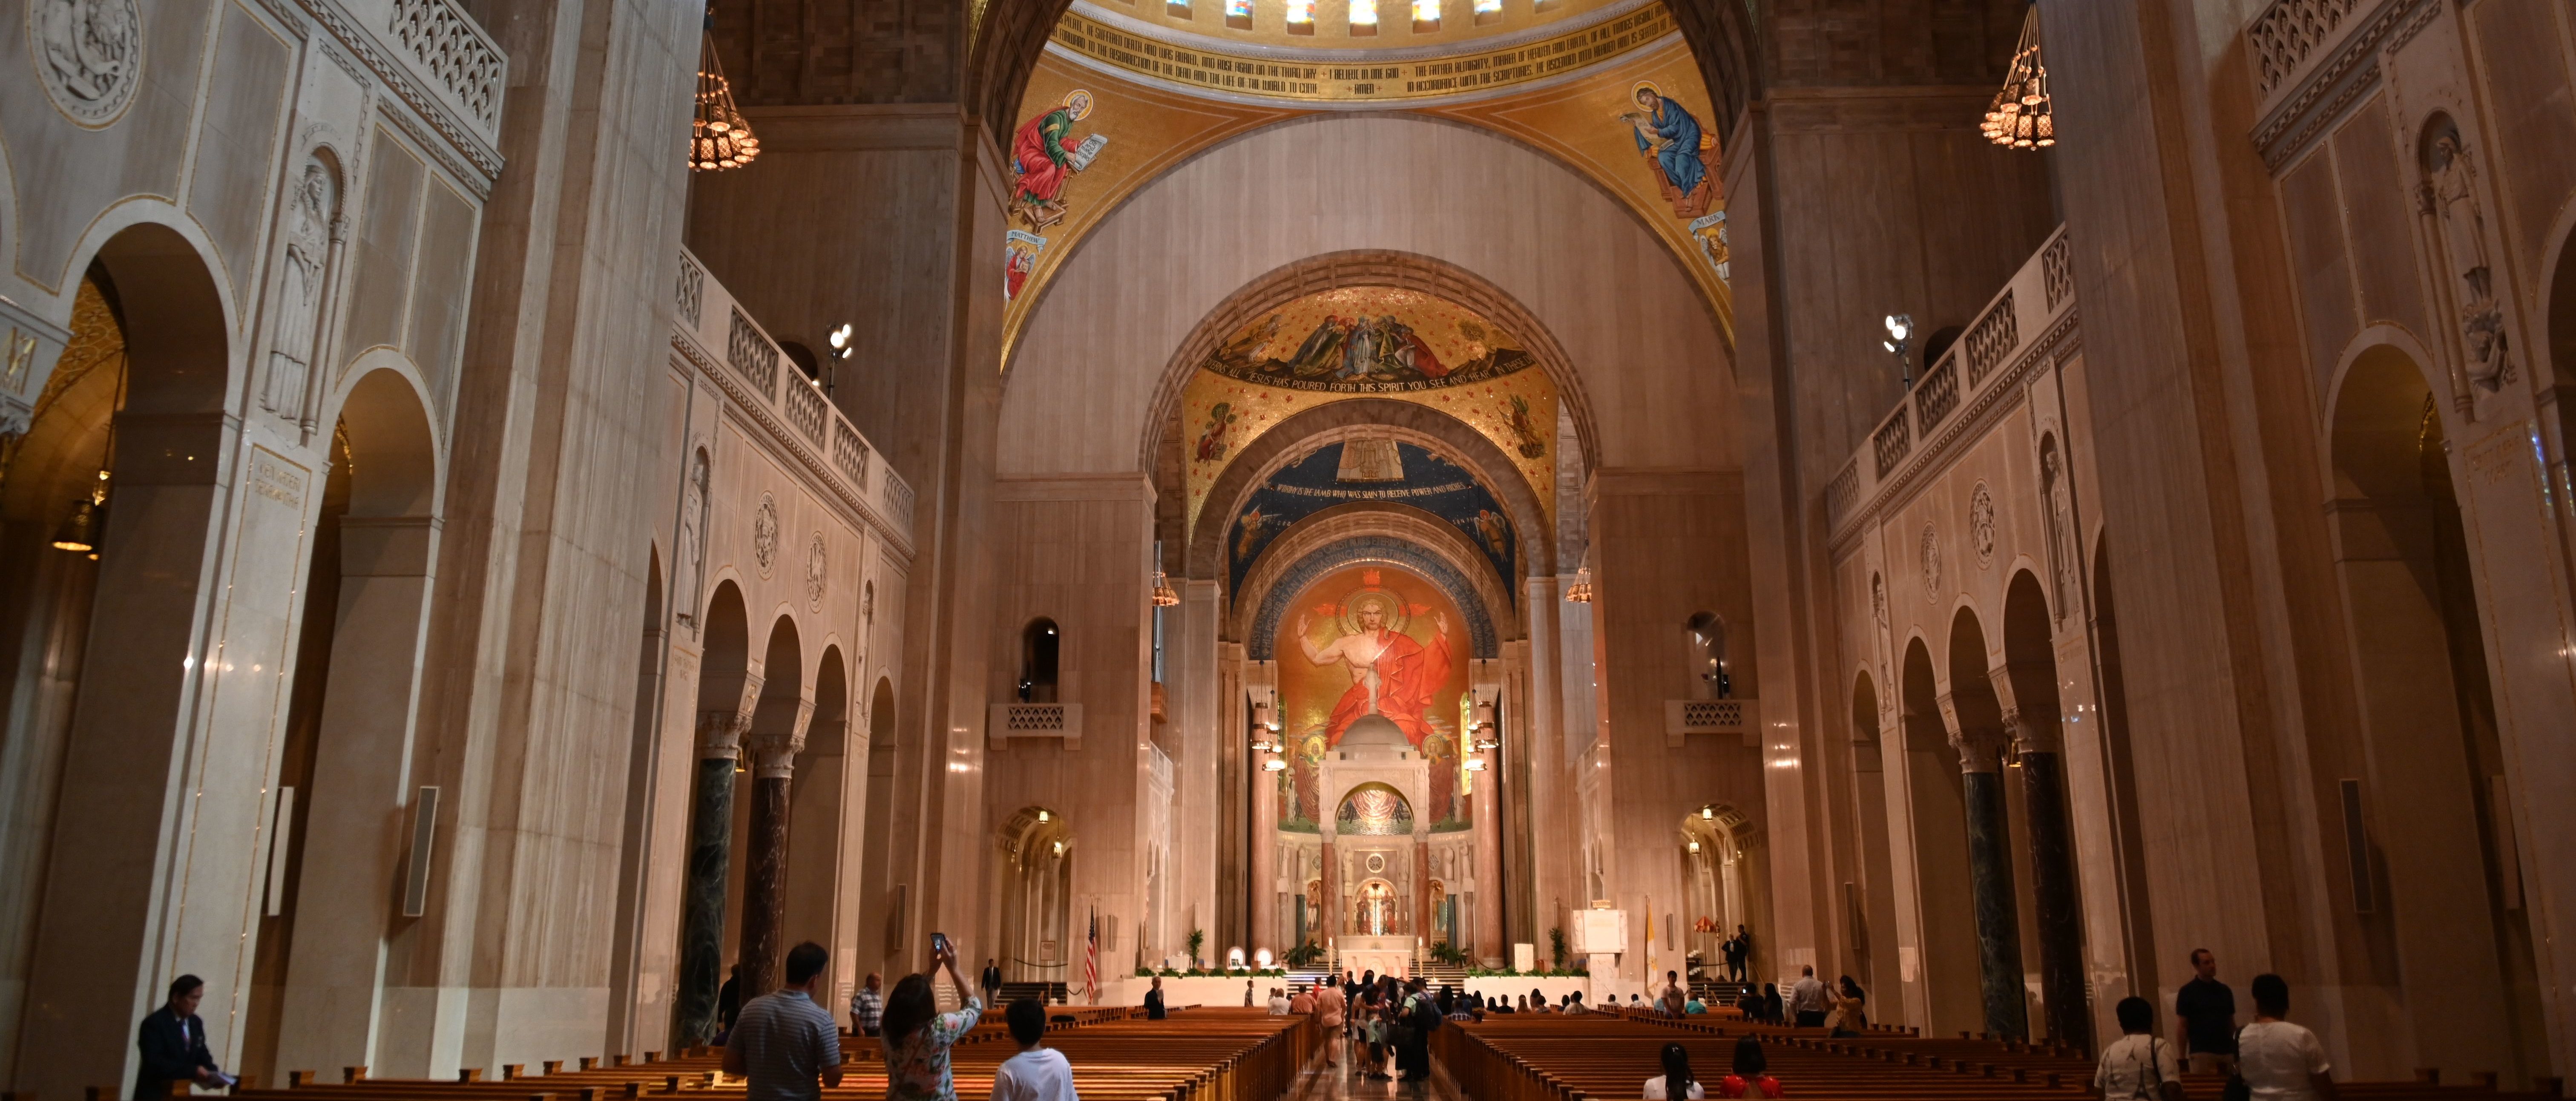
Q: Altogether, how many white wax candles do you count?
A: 8